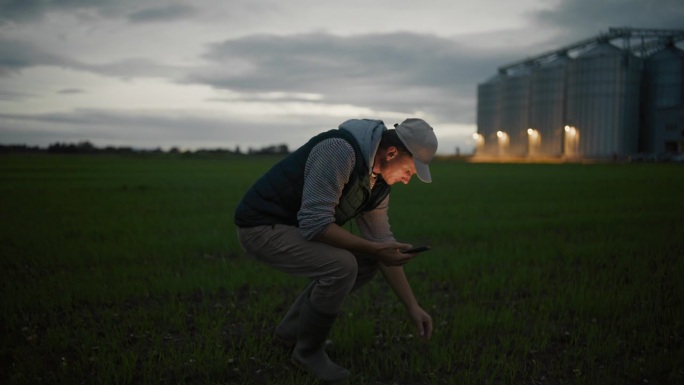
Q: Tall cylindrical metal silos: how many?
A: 5